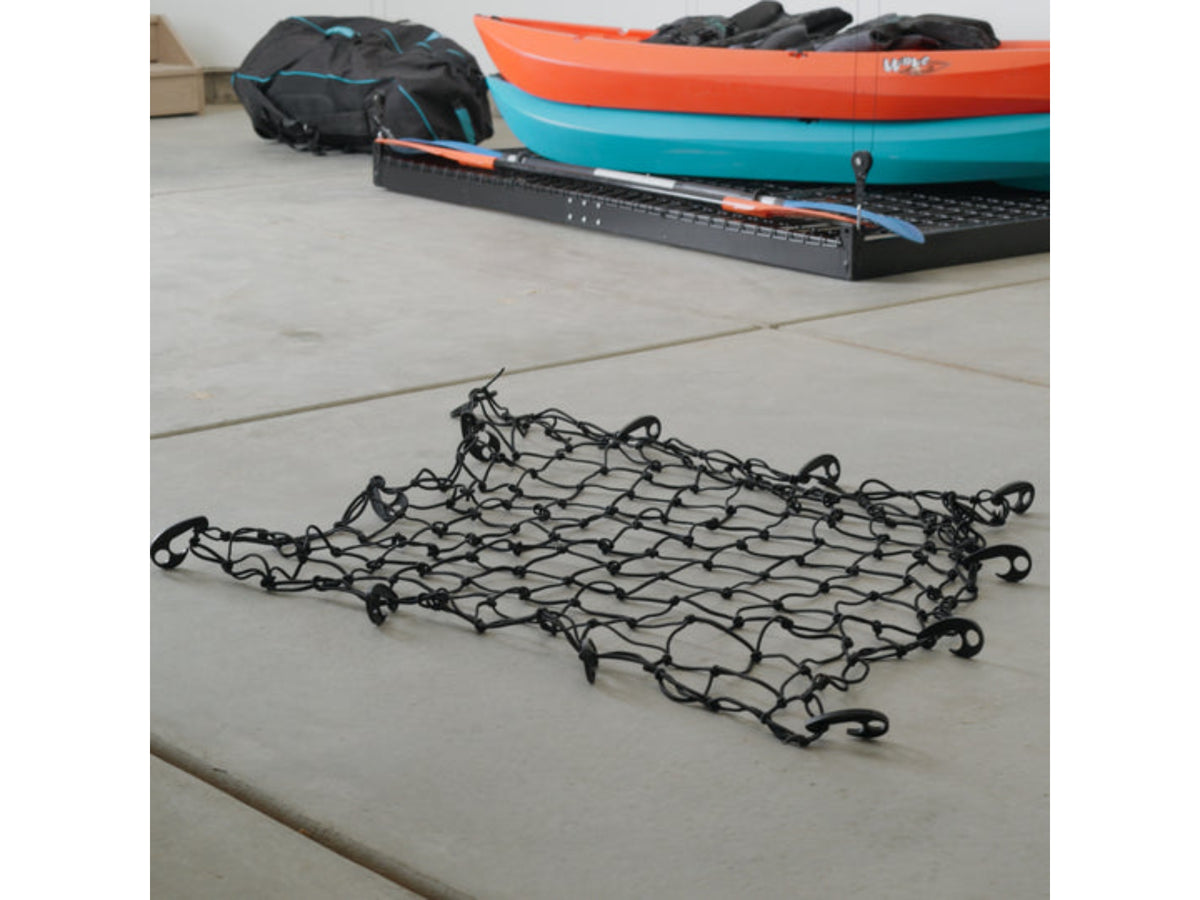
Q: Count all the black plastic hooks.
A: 12